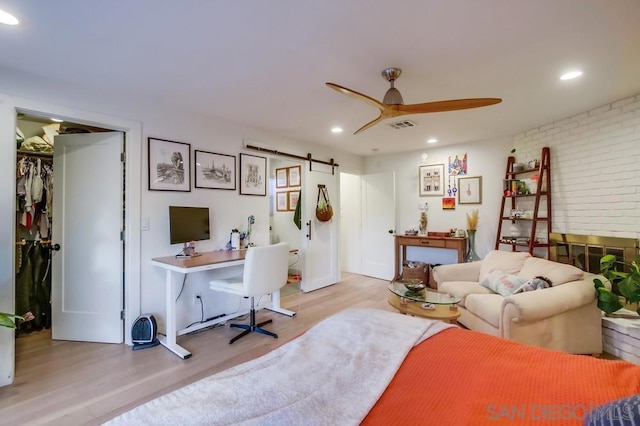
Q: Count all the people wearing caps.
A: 0